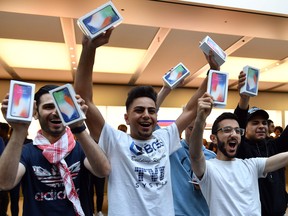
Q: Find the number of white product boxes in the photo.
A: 7